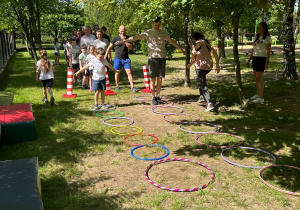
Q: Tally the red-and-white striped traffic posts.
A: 3